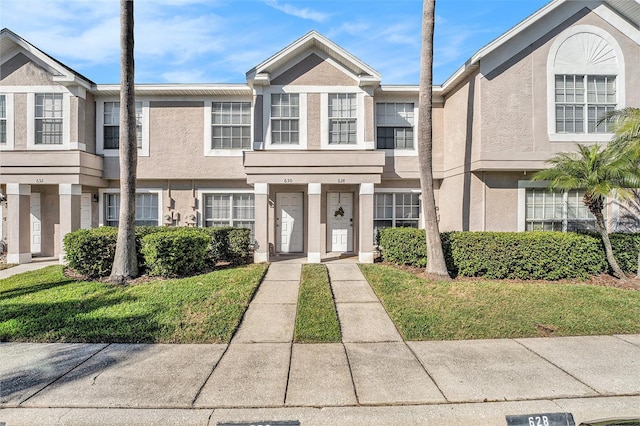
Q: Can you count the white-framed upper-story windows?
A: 8